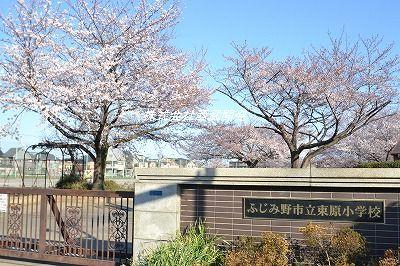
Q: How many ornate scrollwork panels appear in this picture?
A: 3